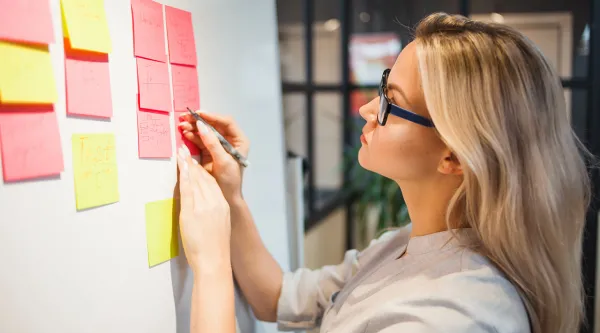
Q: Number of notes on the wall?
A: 13